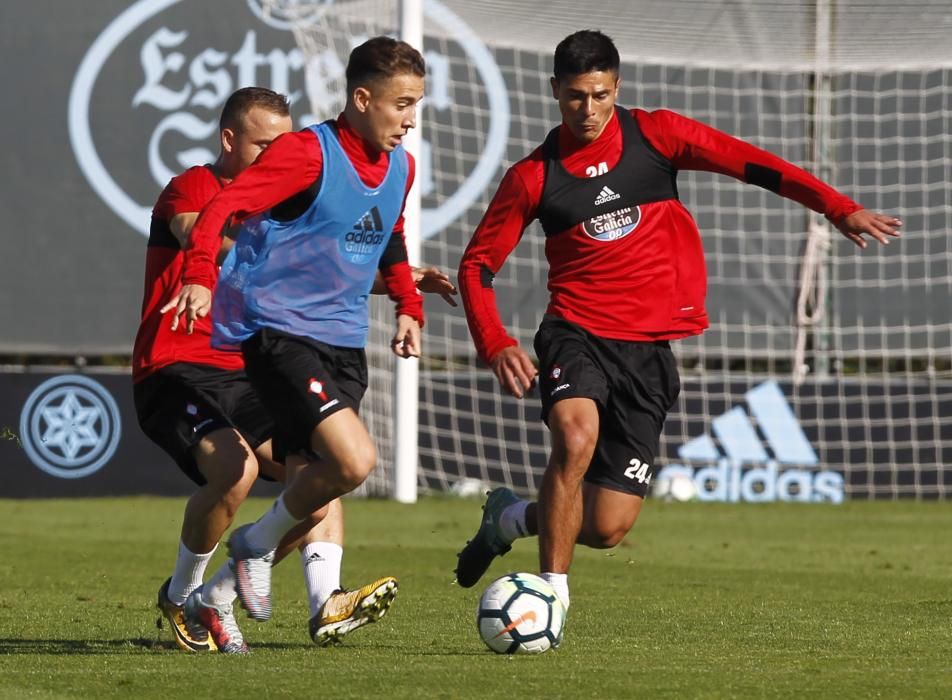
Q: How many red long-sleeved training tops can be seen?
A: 2